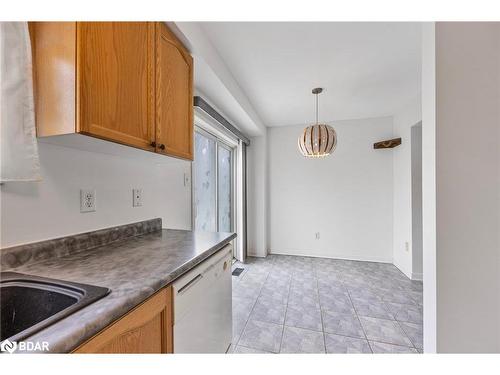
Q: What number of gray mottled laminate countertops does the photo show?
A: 1